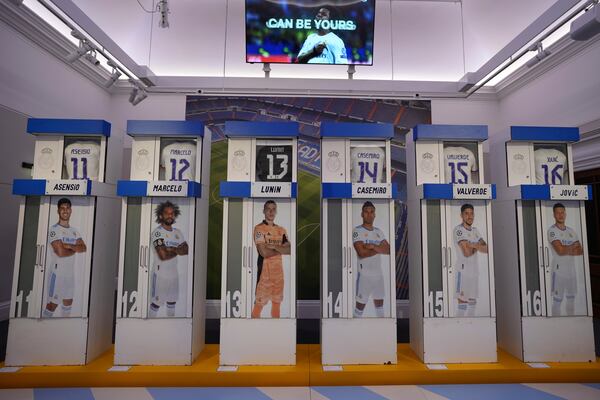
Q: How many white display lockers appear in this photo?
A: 6